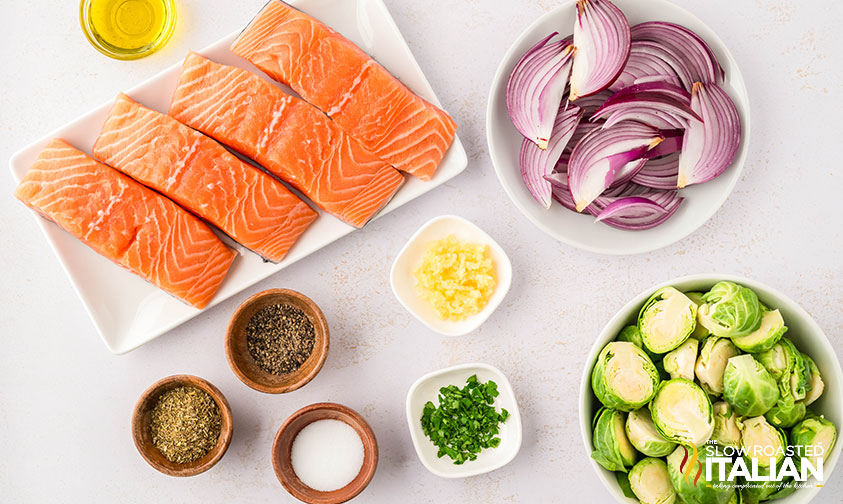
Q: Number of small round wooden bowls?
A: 3